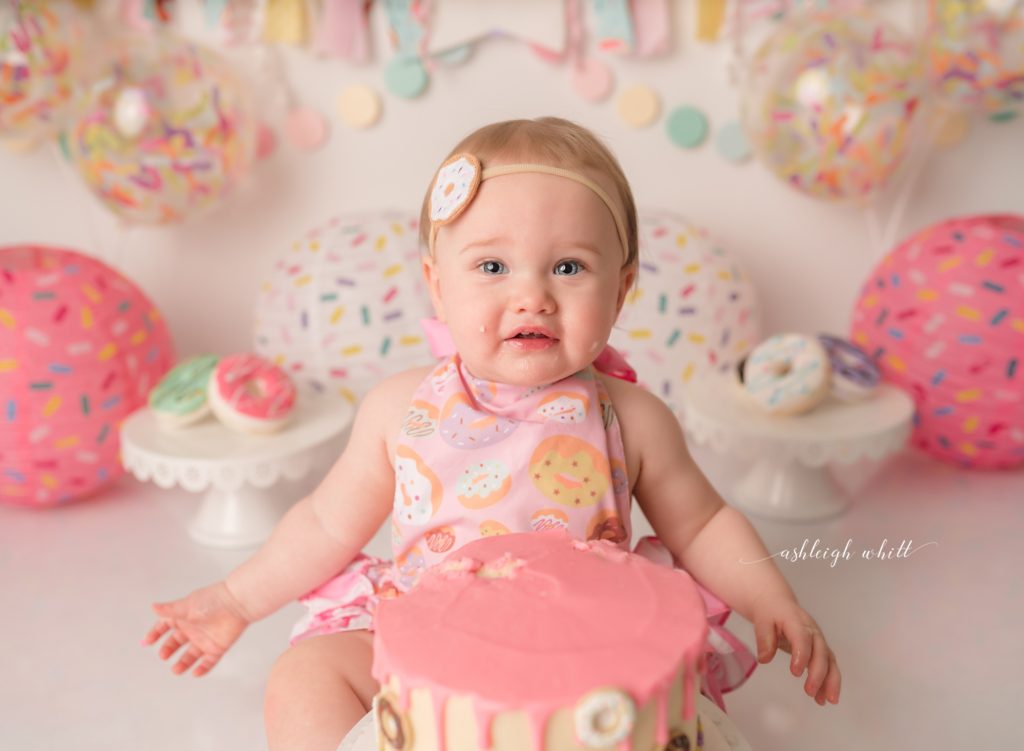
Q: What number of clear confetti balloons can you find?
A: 4